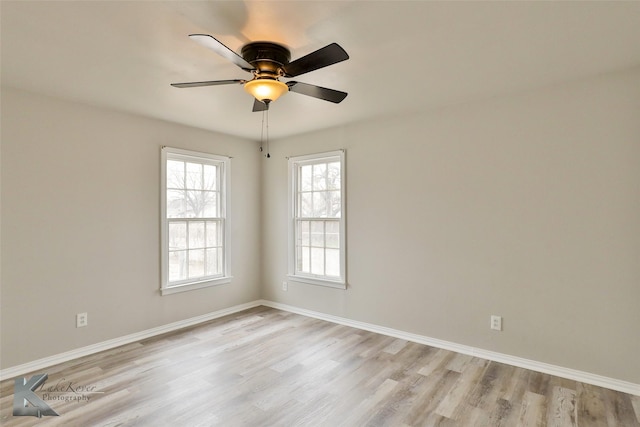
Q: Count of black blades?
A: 5